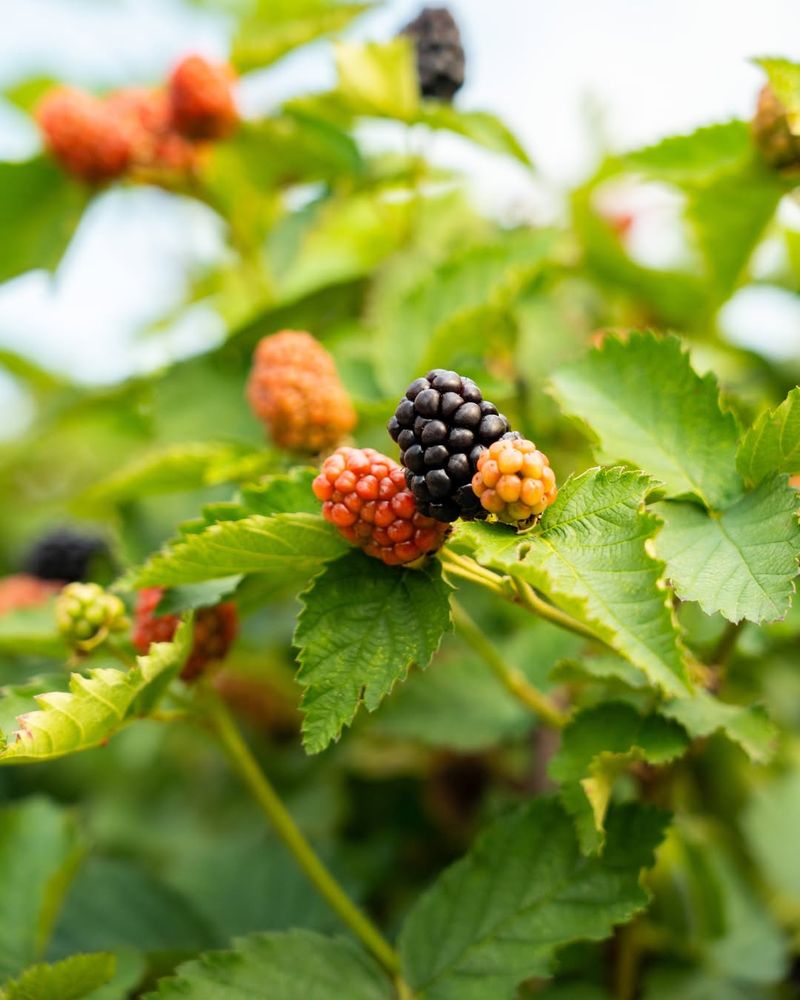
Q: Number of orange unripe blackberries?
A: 2